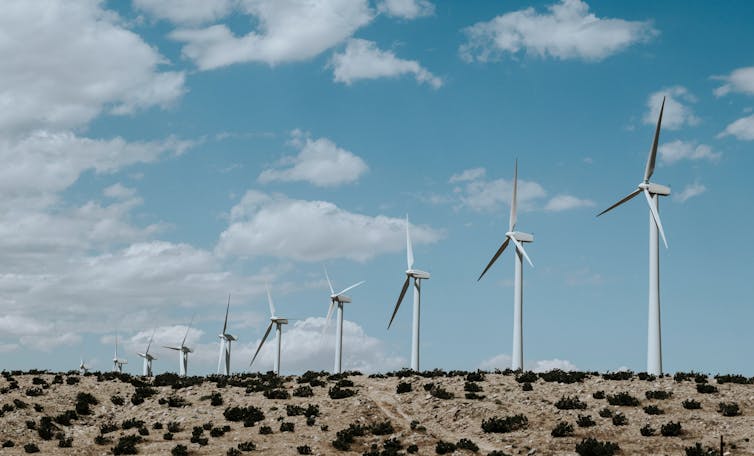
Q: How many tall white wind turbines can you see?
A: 10